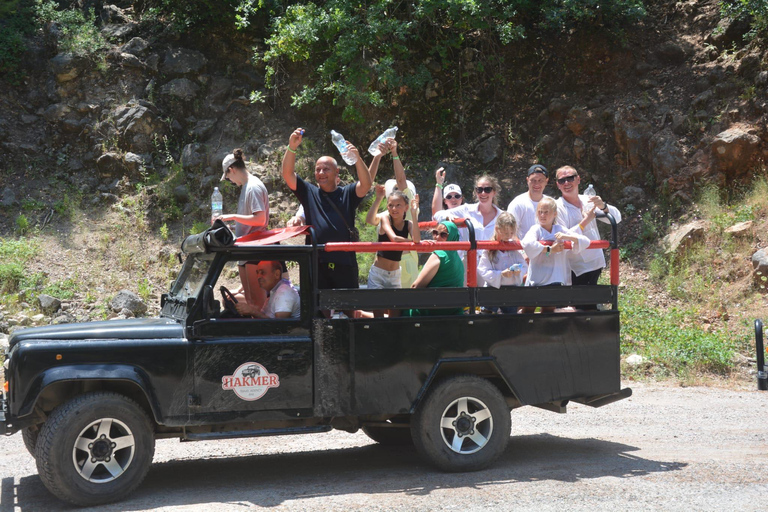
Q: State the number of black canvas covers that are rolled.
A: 1